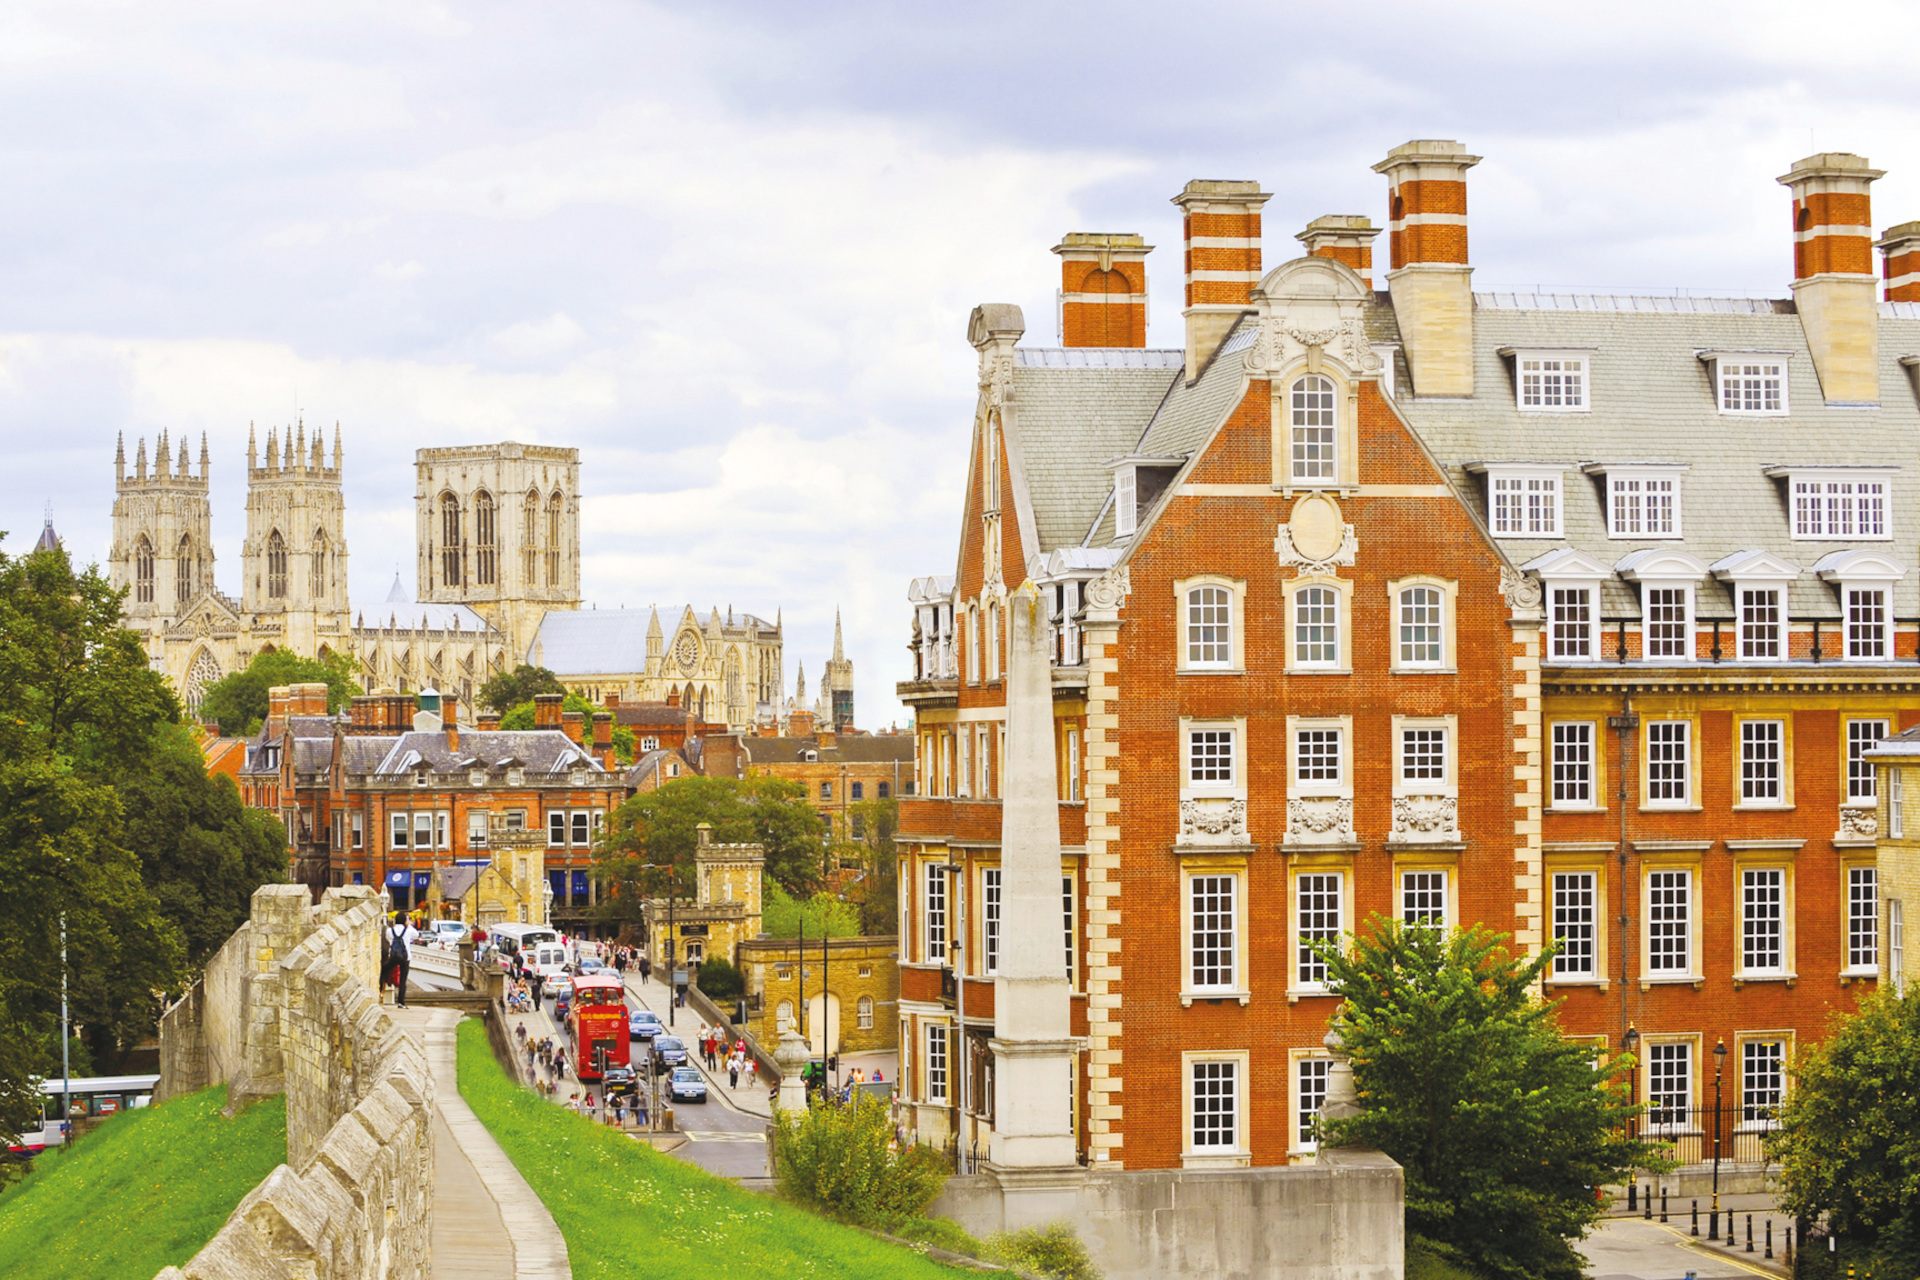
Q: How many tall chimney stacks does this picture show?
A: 6